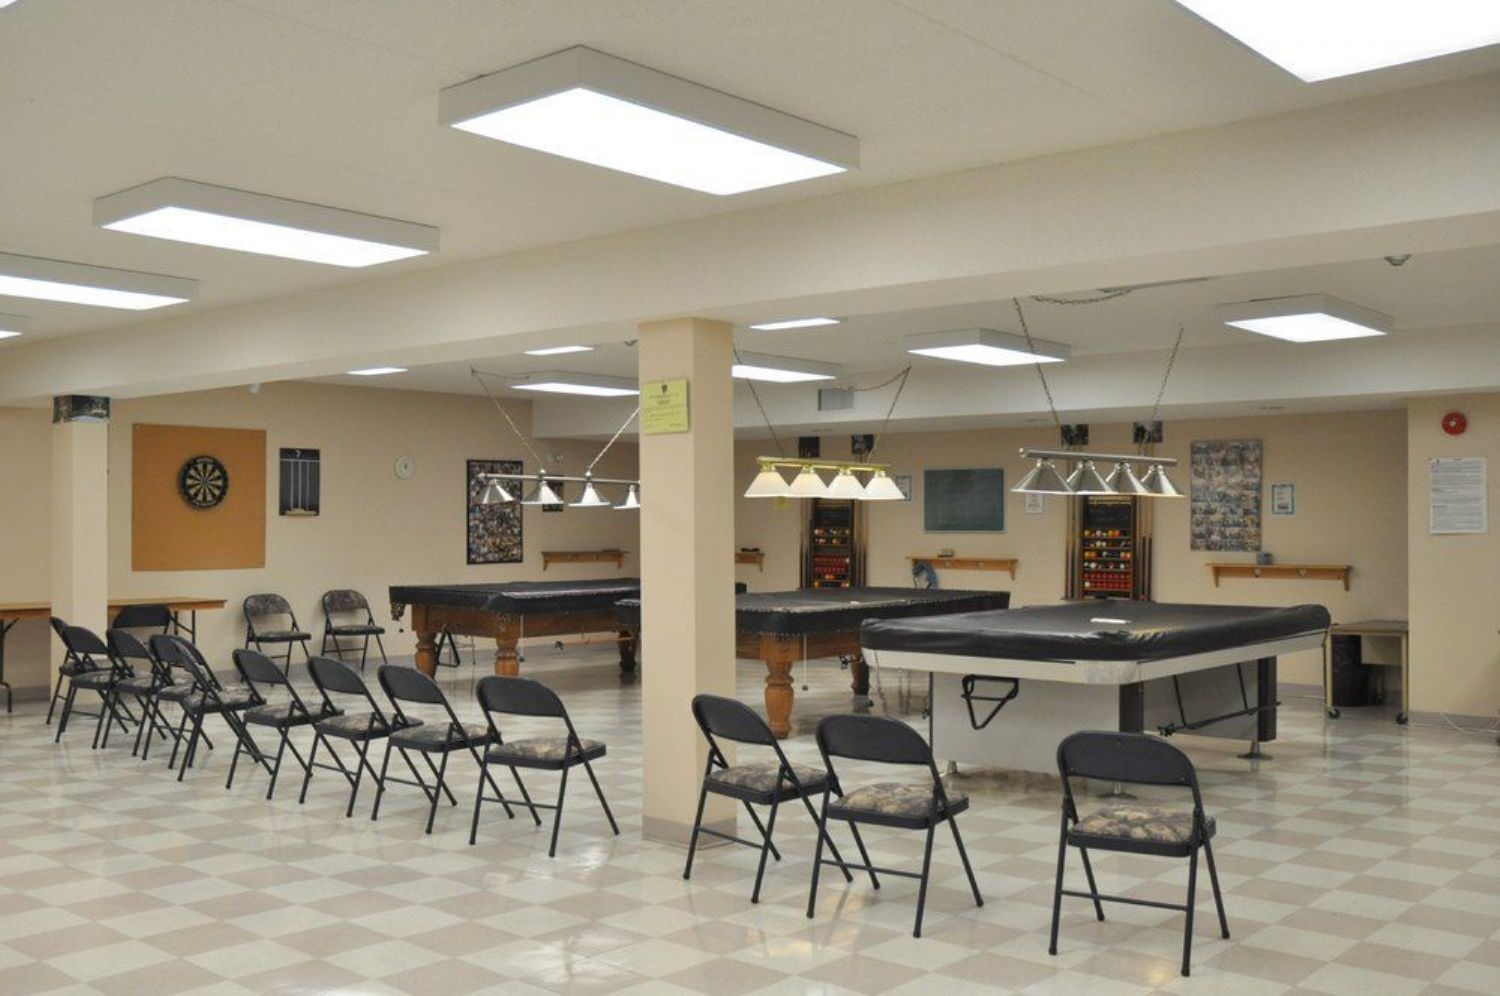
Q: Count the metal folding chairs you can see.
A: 15